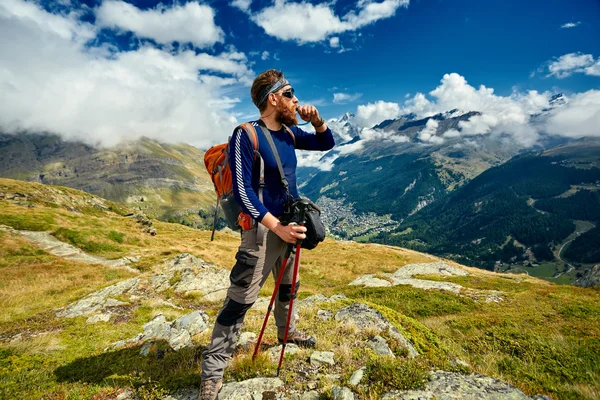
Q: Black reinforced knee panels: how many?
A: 2